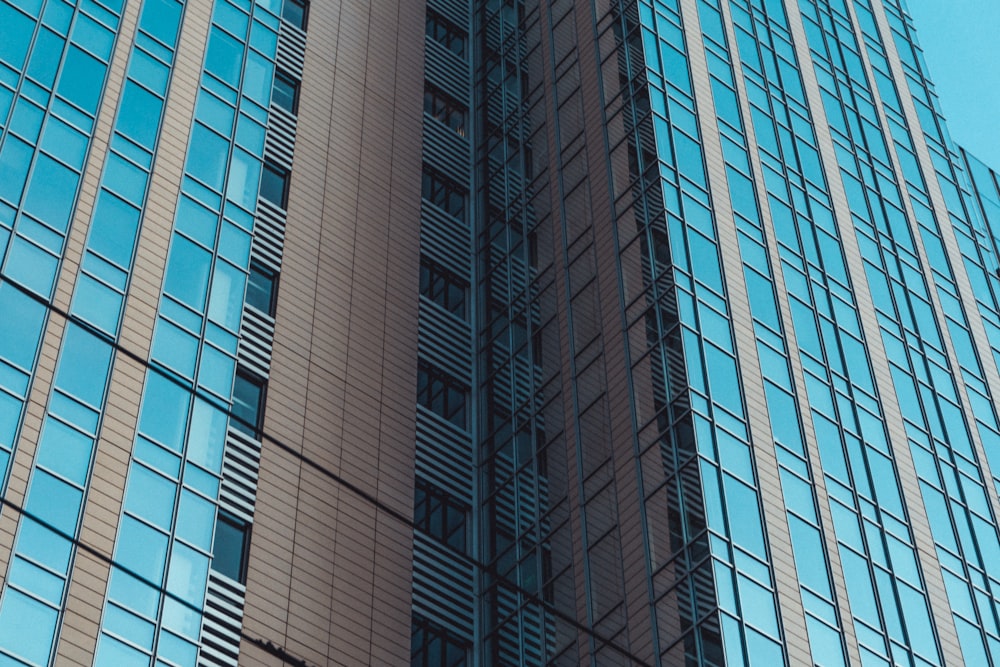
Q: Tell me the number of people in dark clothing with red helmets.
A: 0